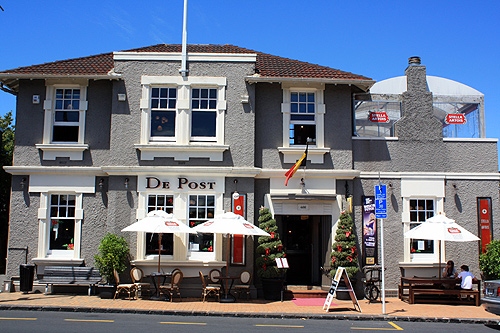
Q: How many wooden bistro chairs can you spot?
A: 7